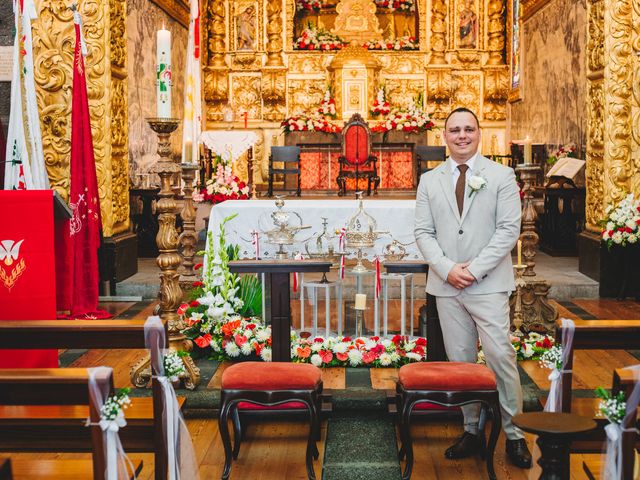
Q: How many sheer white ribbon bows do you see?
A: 4